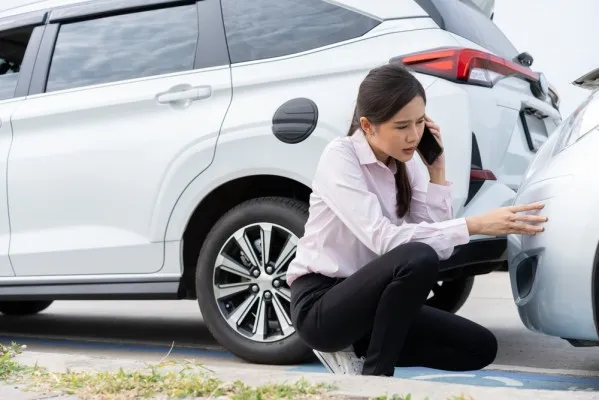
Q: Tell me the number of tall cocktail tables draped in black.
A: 0